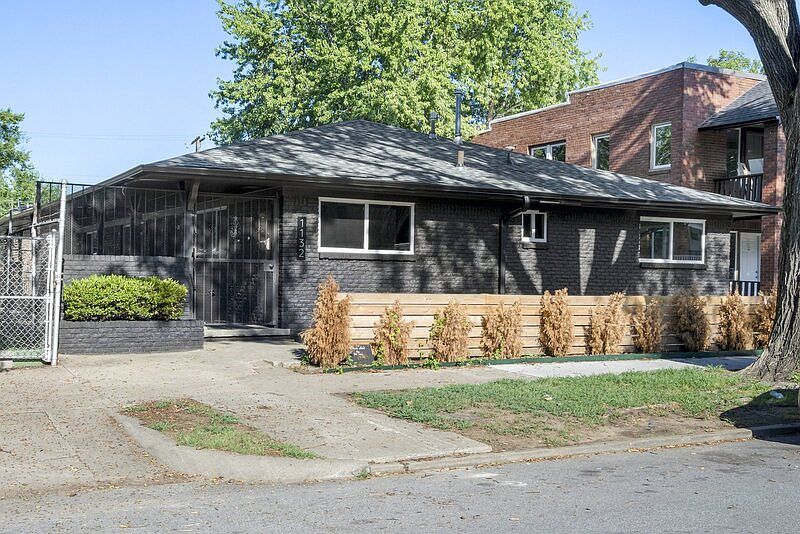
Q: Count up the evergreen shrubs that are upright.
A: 10